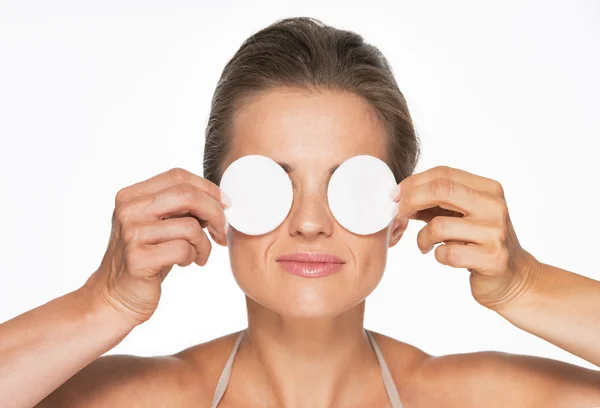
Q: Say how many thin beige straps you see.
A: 2